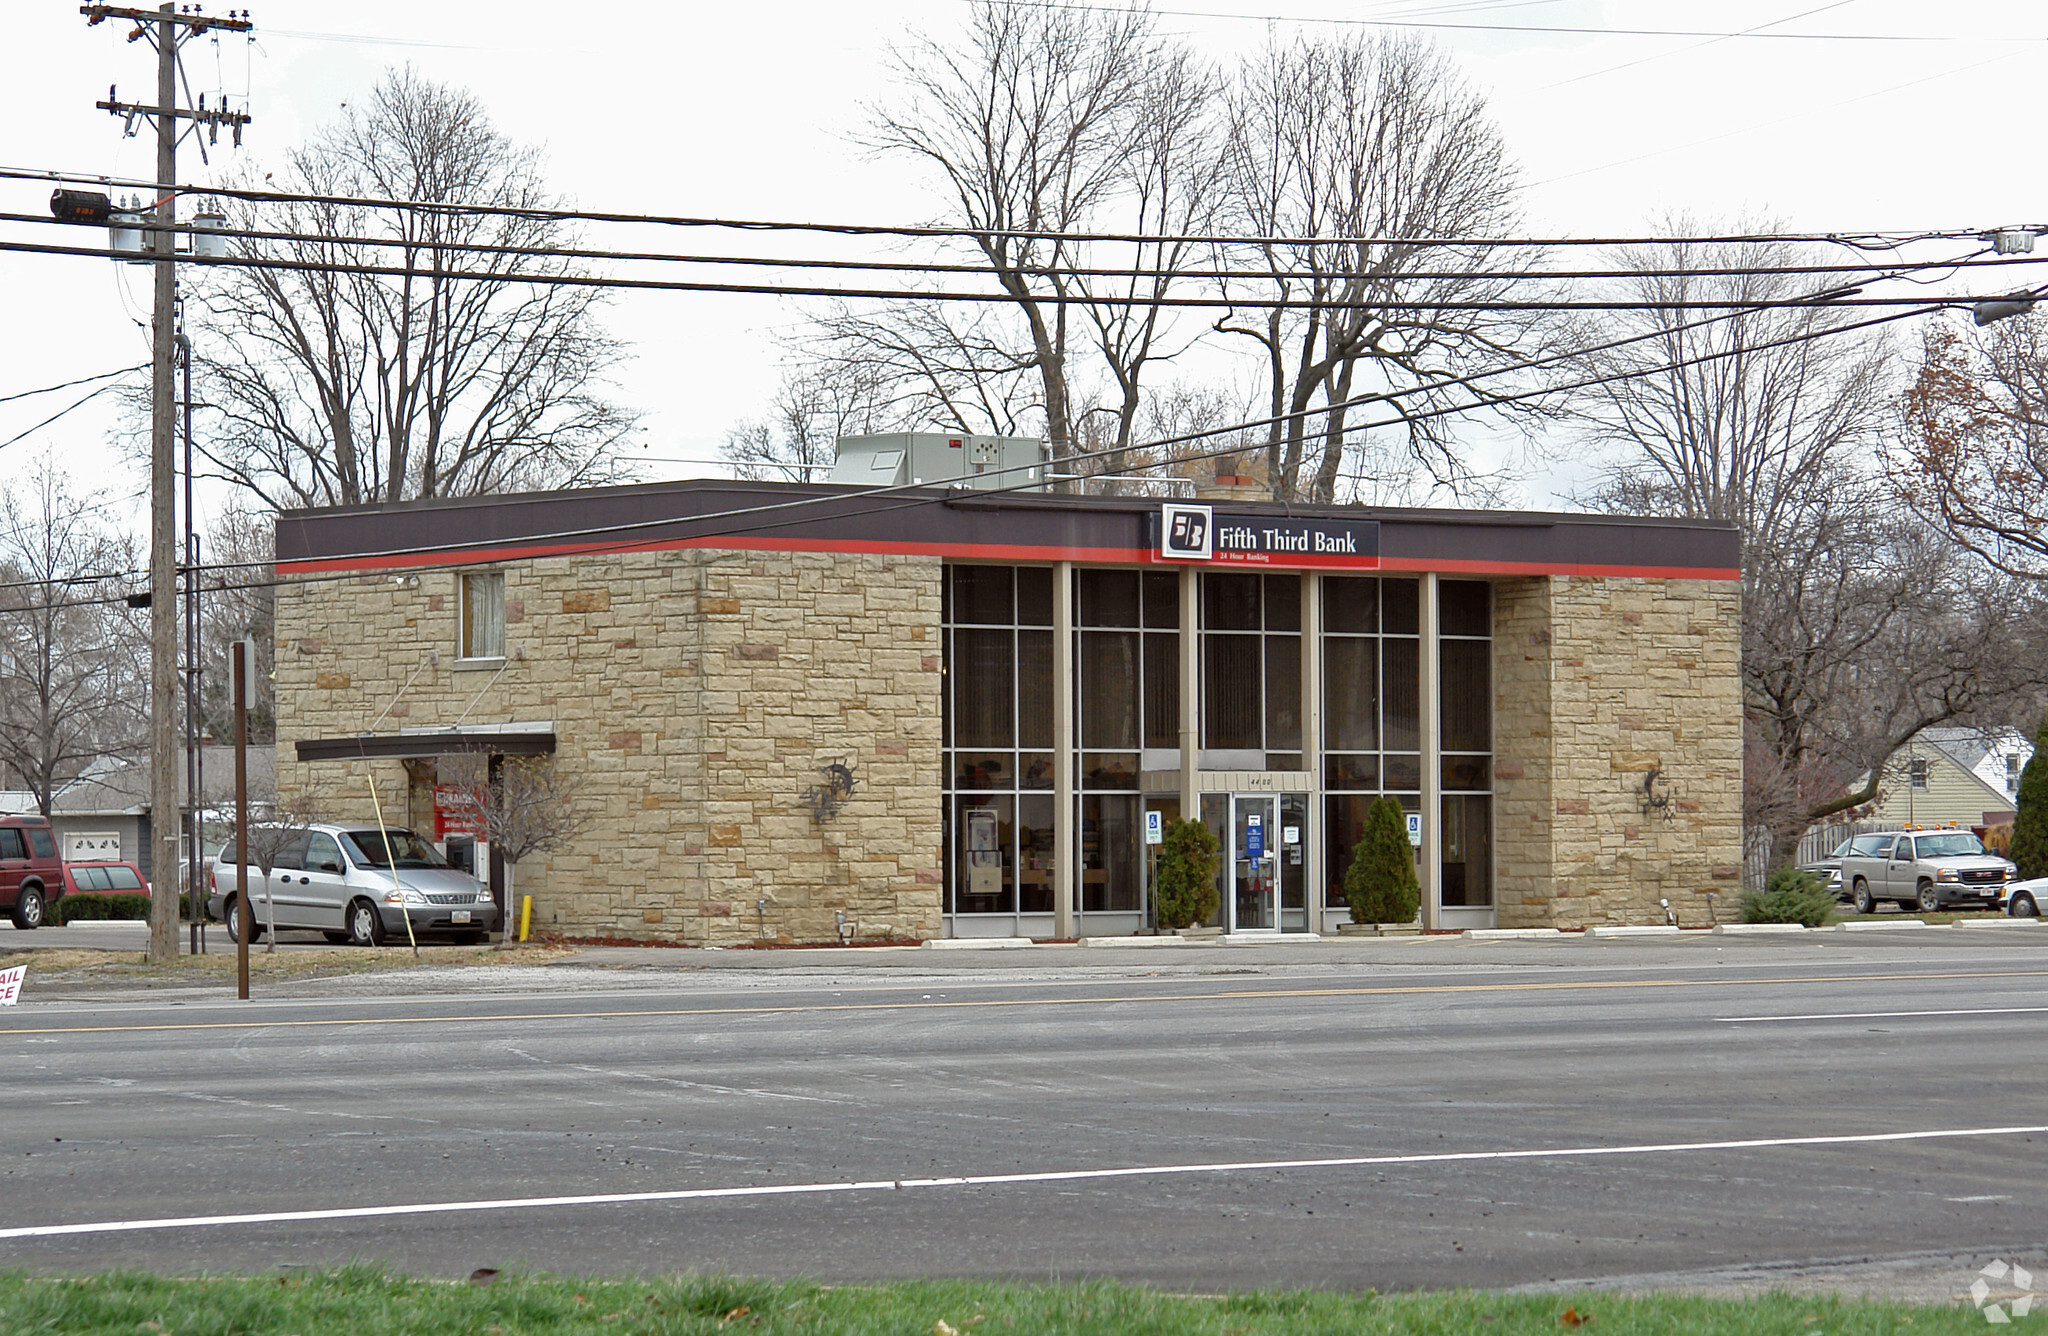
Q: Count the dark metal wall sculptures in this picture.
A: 2